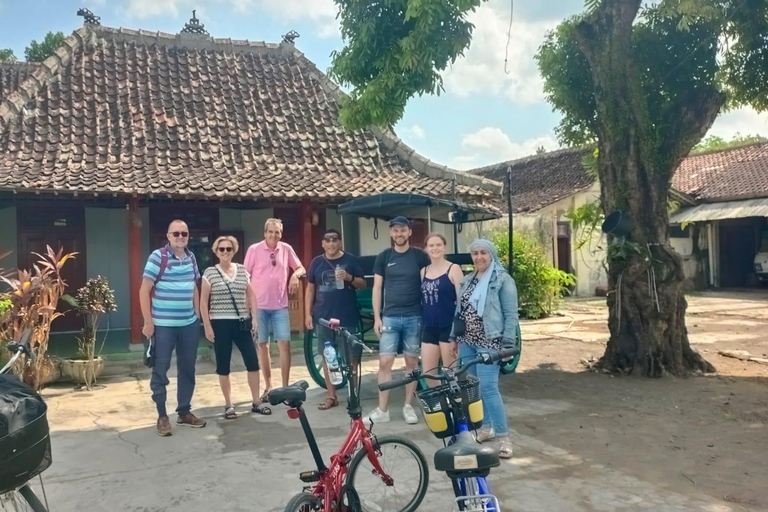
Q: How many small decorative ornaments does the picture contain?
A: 3